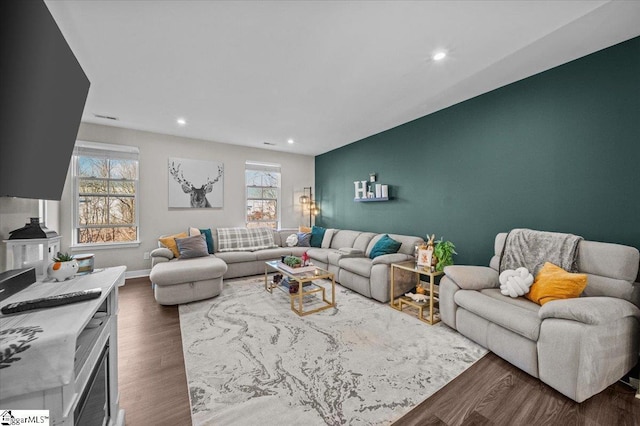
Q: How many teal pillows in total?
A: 3